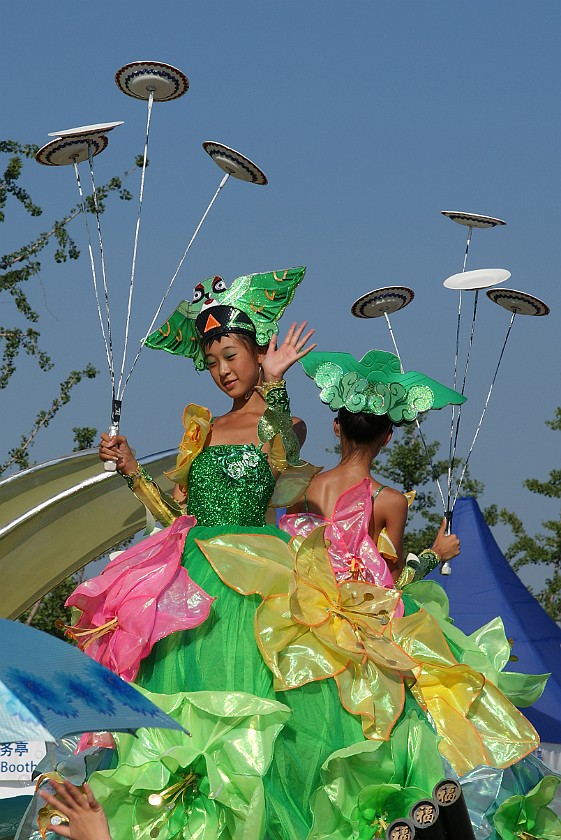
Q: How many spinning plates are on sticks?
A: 8